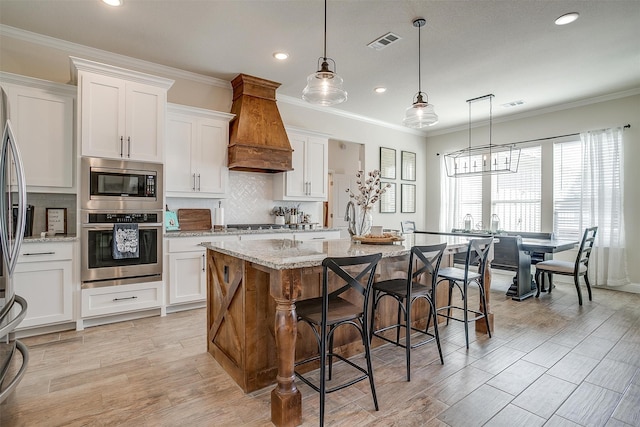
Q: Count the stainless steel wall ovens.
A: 1